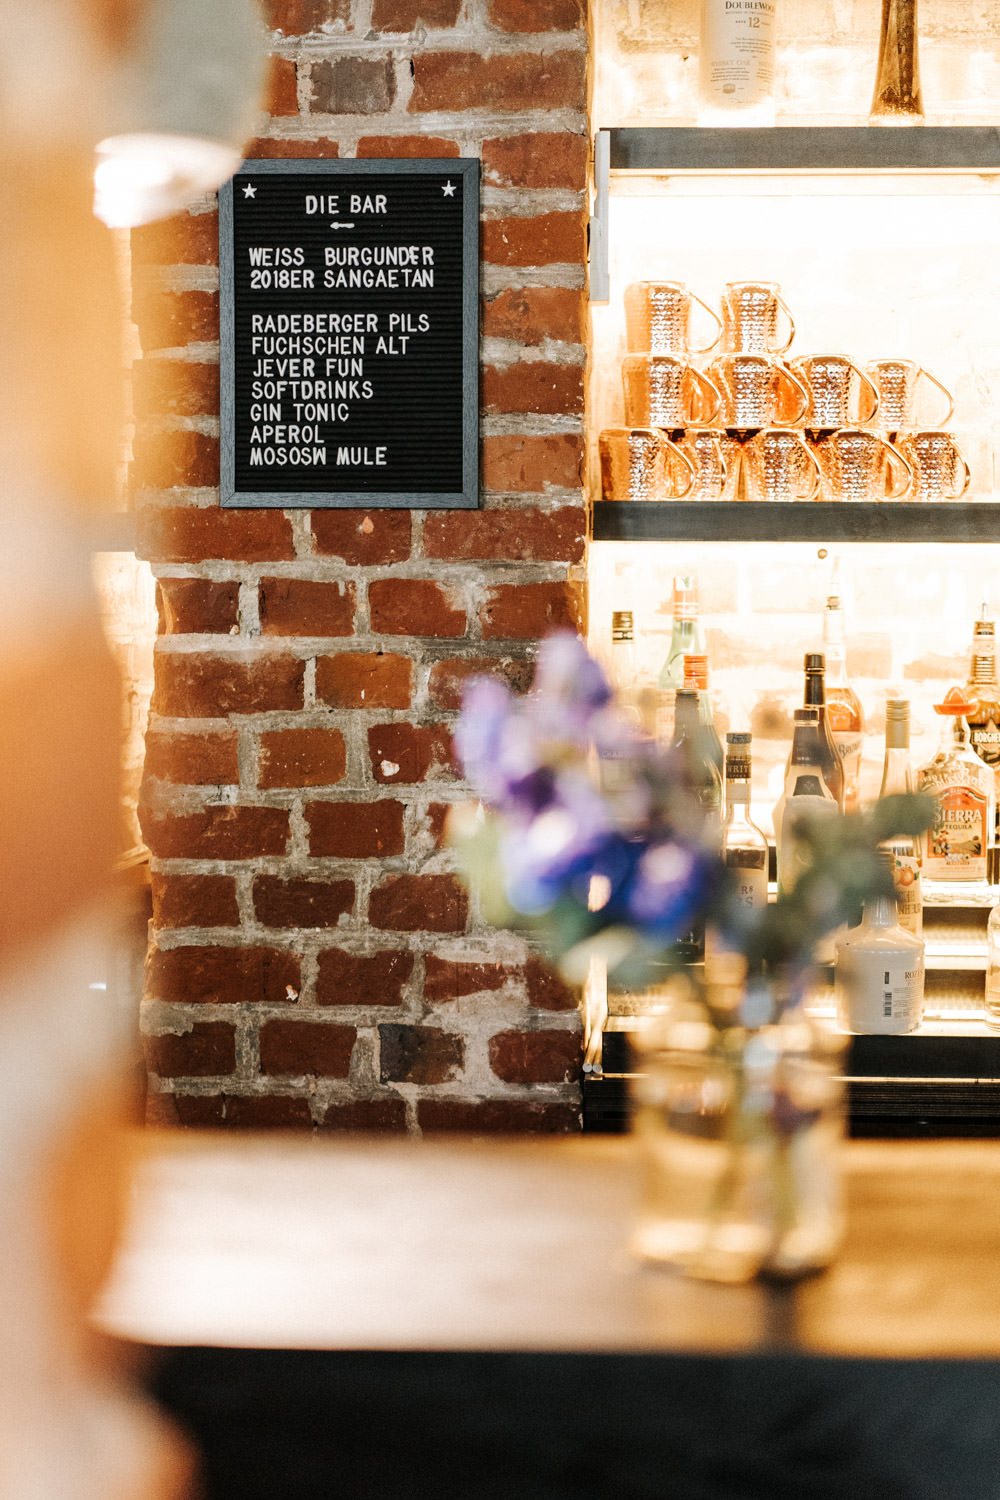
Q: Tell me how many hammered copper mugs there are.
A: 11